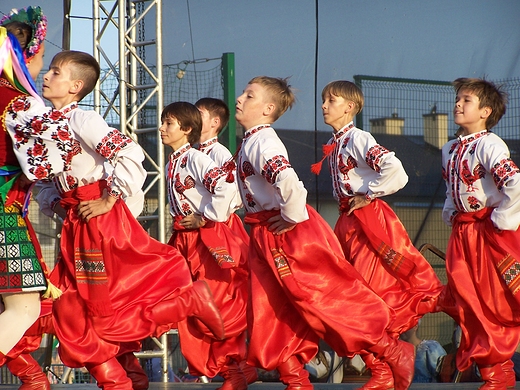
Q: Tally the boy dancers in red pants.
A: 6